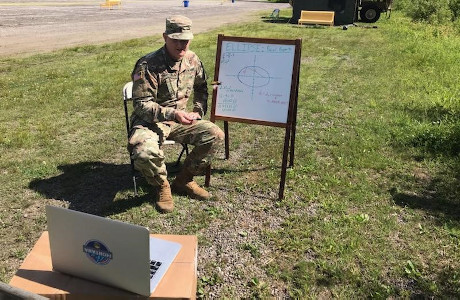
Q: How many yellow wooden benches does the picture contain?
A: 2